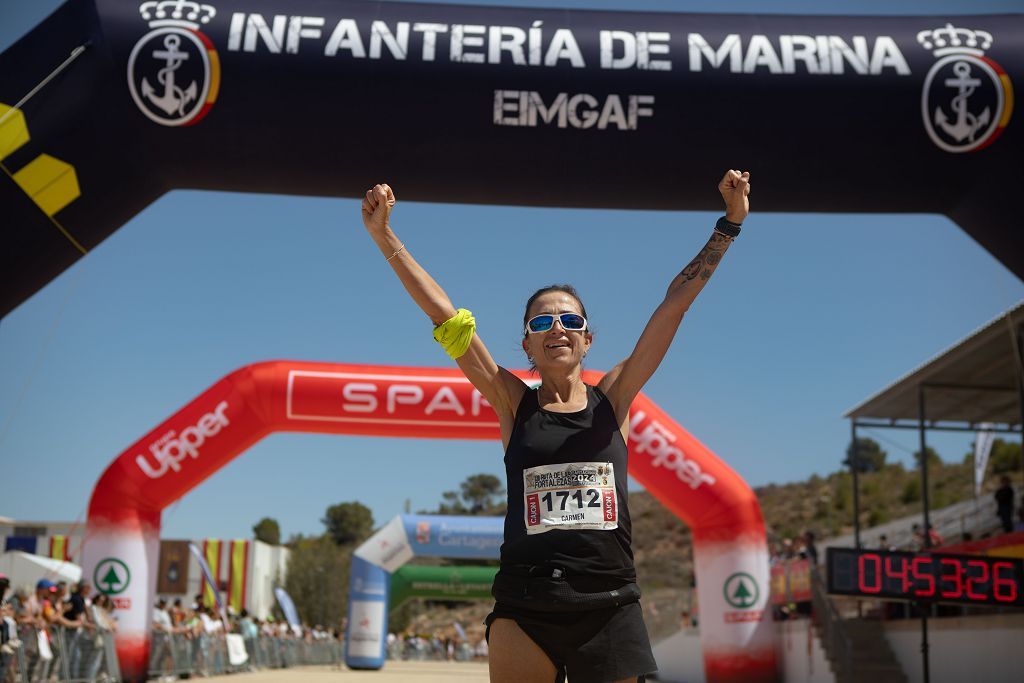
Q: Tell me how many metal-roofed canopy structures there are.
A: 1